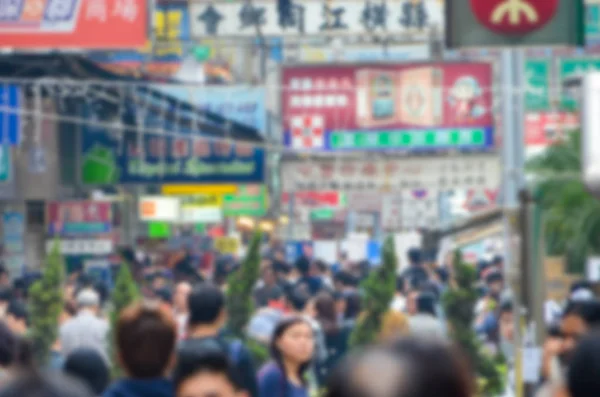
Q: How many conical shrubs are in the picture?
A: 5